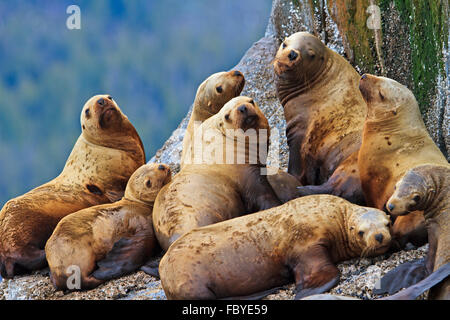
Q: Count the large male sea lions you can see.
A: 1